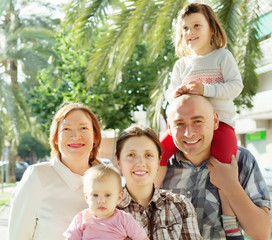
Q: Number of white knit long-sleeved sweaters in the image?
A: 1